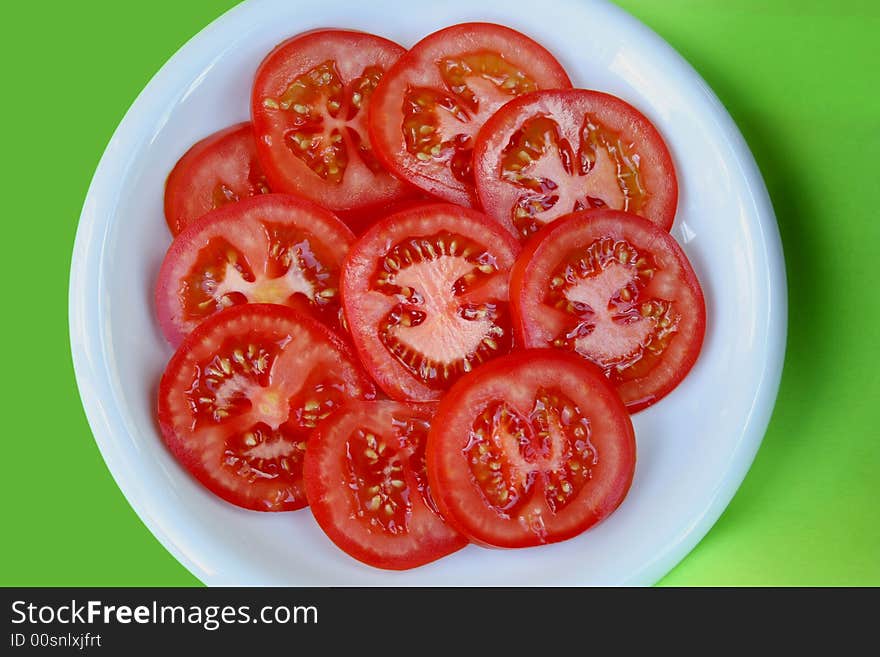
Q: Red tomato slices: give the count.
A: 10